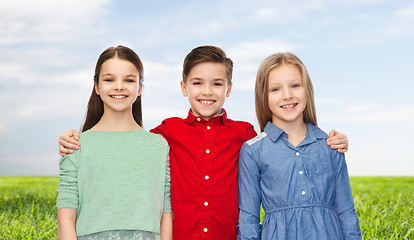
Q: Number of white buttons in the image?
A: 9